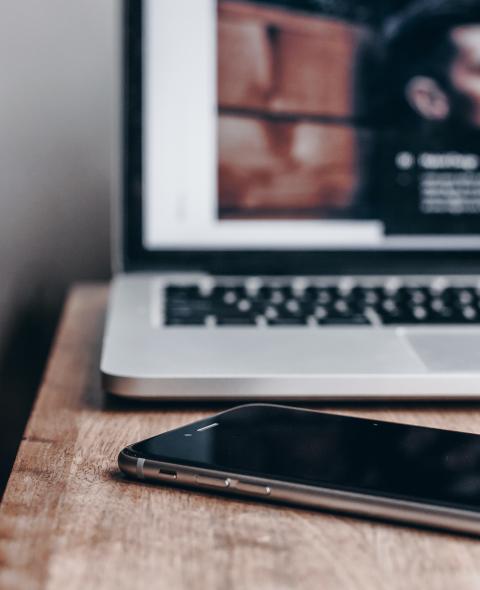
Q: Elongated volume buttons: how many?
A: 2